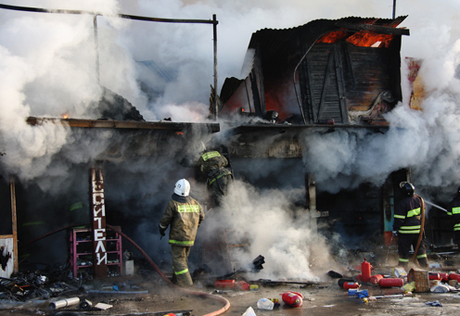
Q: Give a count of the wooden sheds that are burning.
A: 1